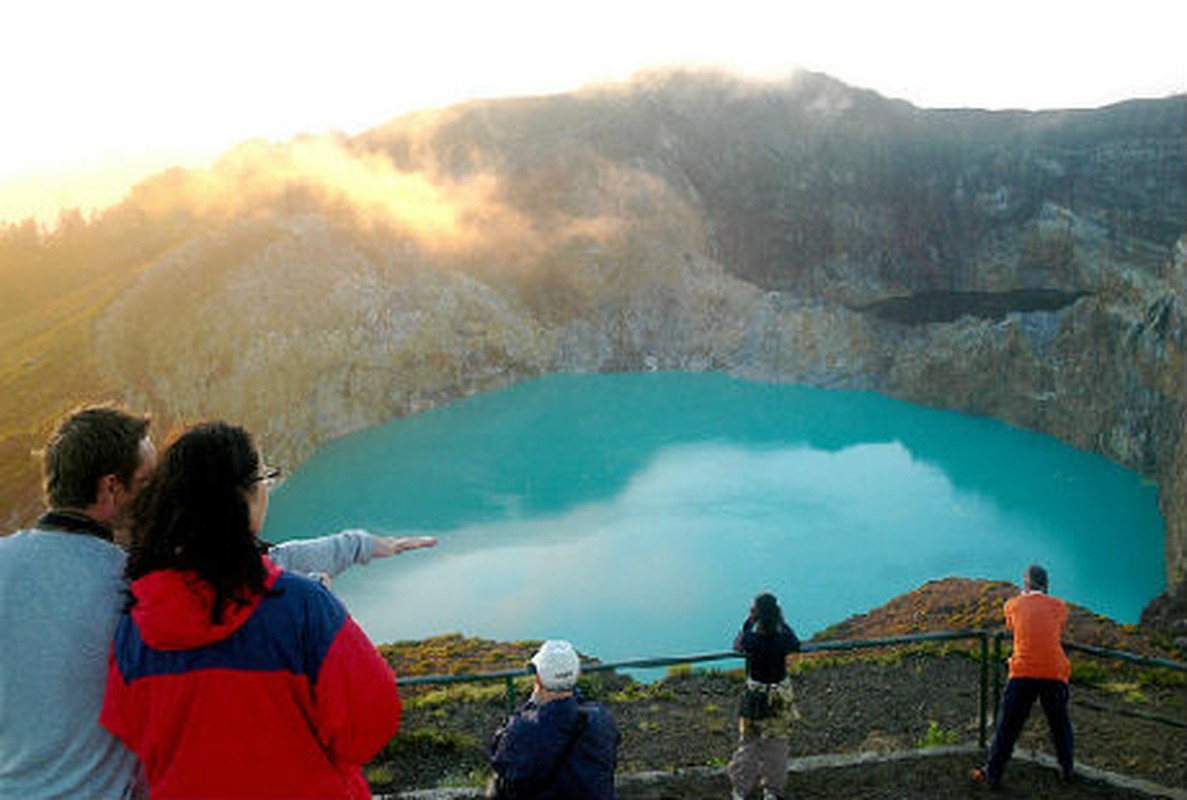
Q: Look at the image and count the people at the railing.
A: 3